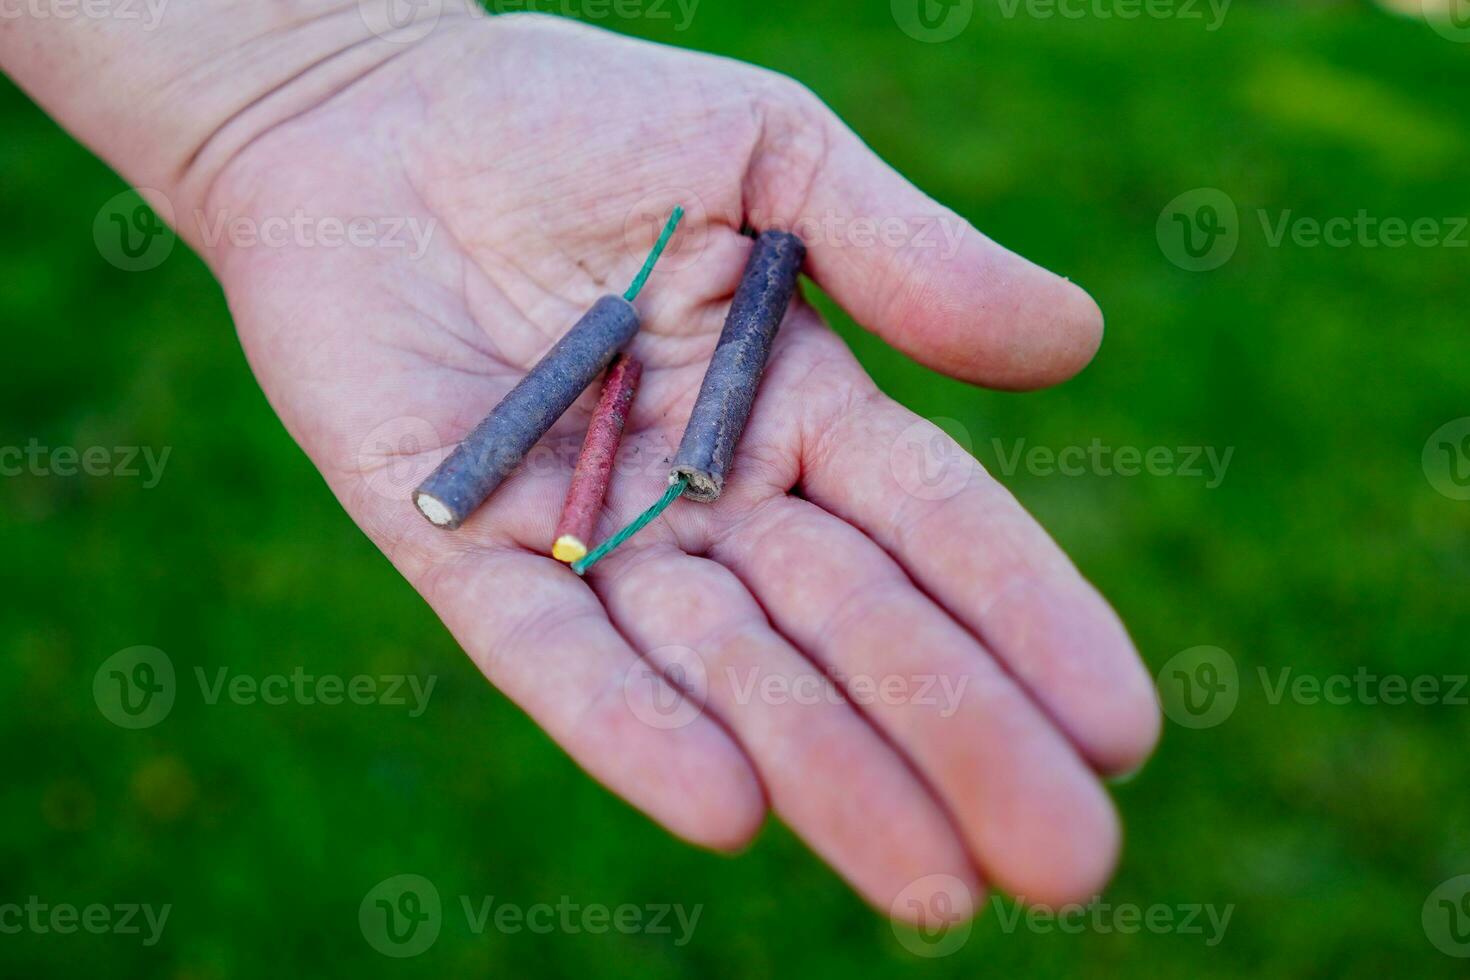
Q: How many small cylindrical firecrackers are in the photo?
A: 3